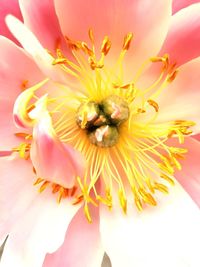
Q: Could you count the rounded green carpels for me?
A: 3